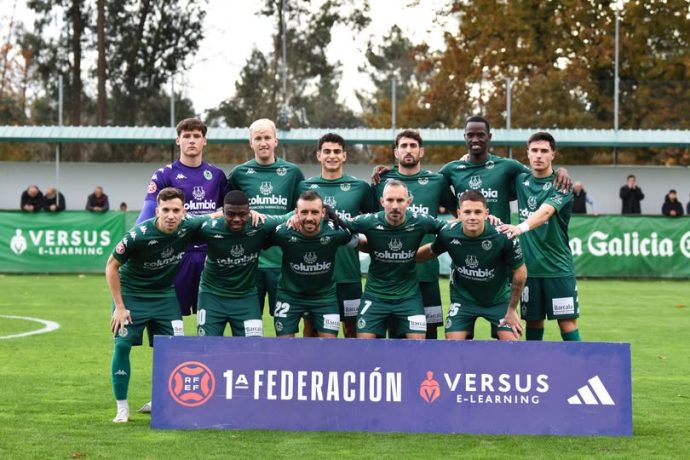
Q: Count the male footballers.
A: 11